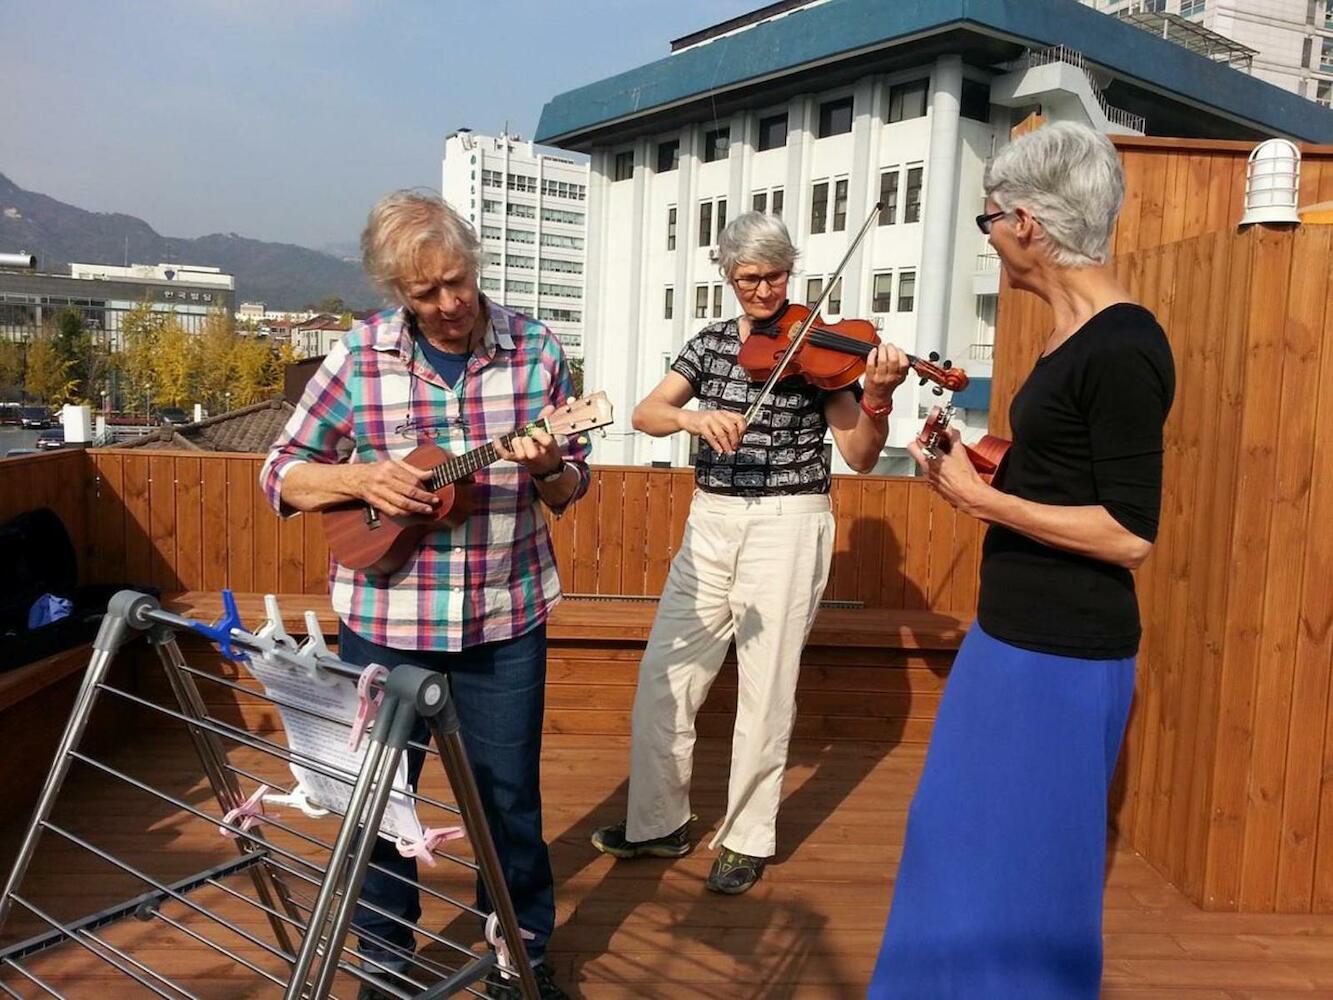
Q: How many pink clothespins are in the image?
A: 4